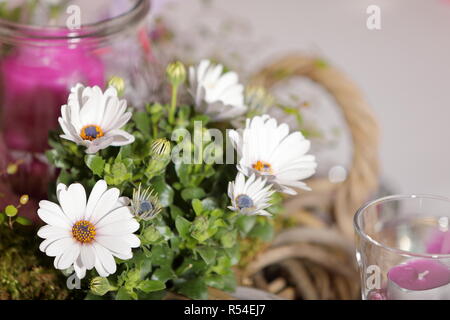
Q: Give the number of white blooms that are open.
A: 5